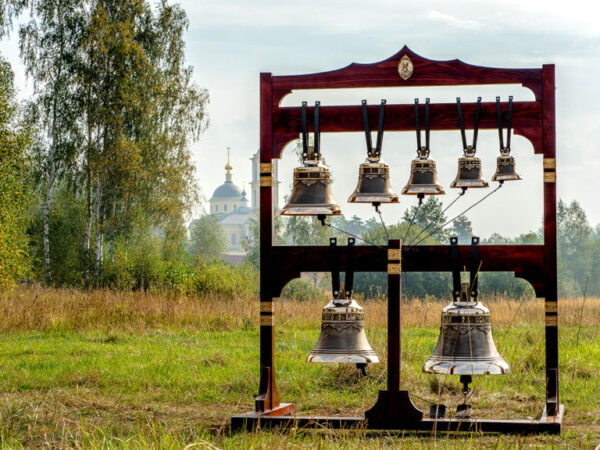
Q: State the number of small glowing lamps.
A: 0